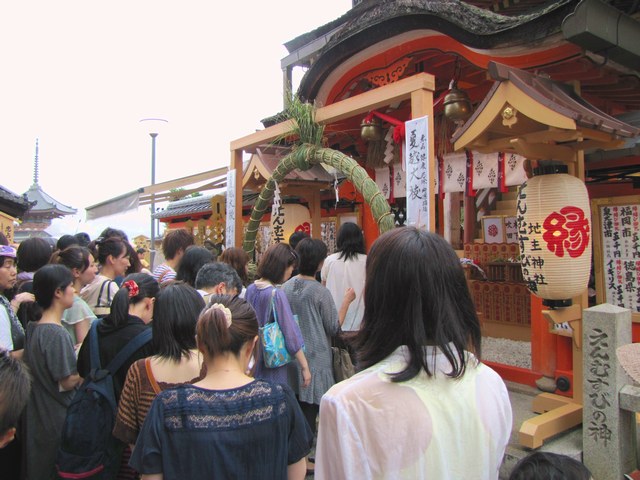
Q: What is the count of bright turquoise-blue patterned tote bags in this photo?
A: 1